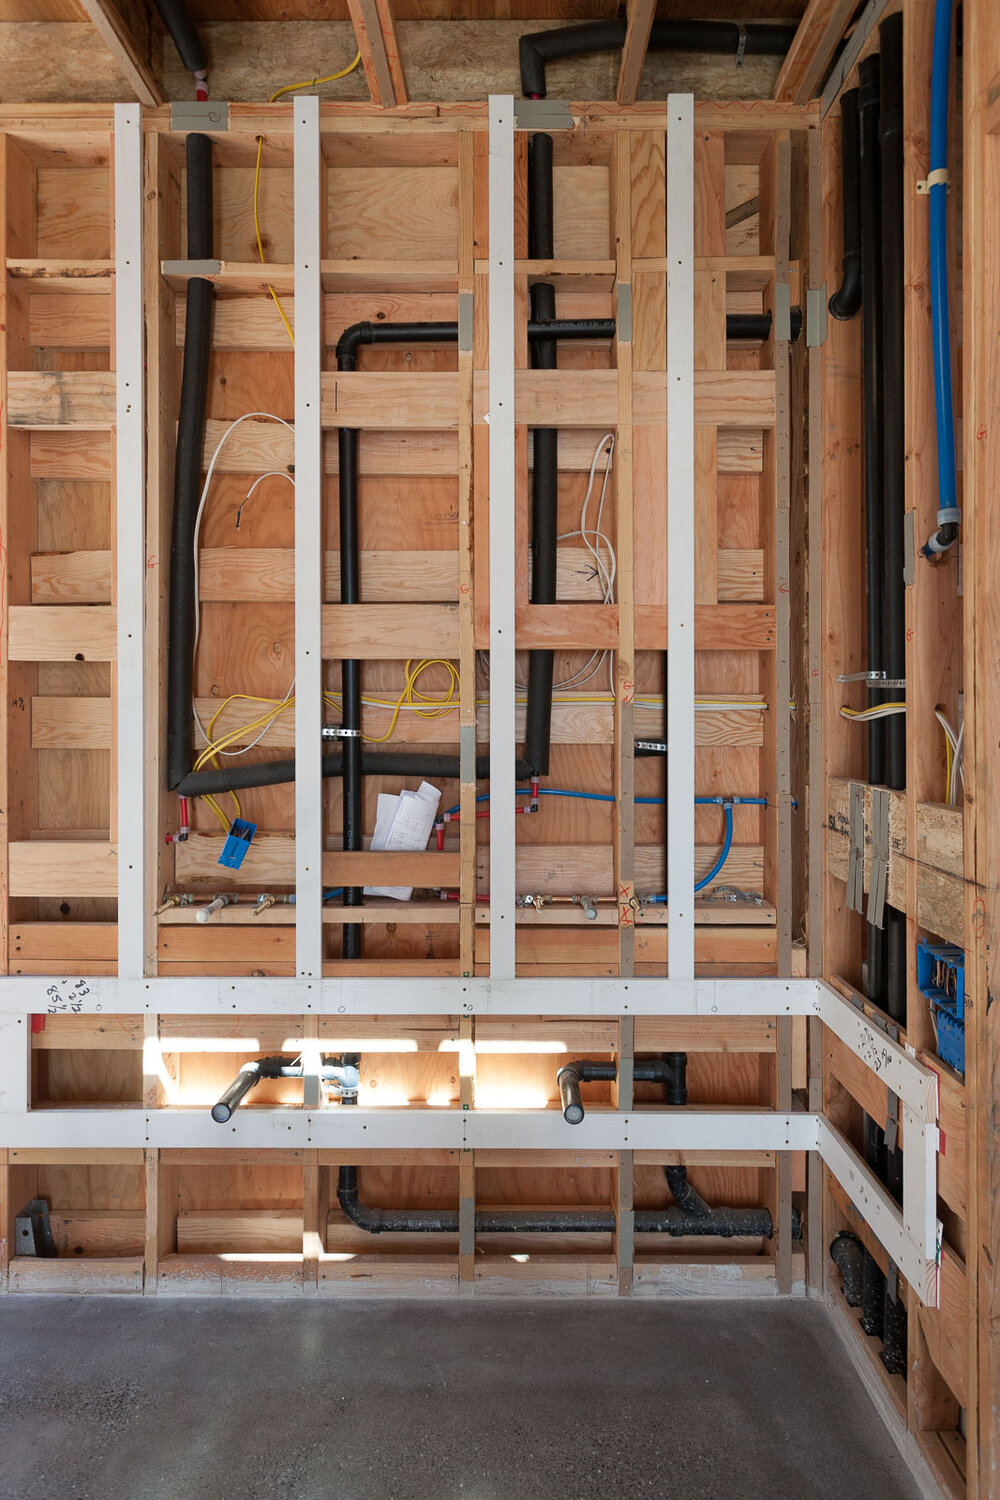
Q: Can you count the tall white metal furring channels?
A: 4